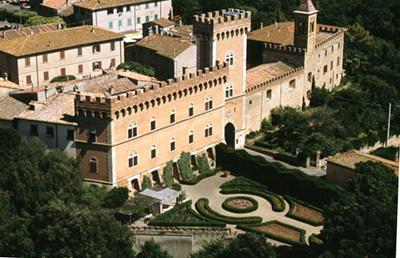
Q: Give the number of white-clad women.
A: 0